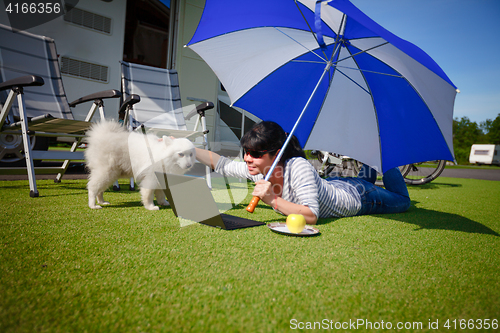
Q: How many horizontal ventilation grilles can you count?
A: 2